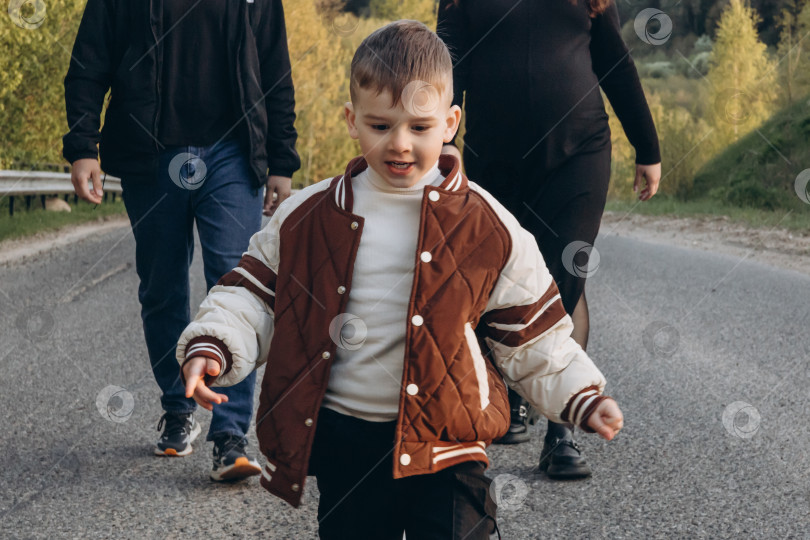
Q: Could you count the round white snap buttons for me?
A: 5